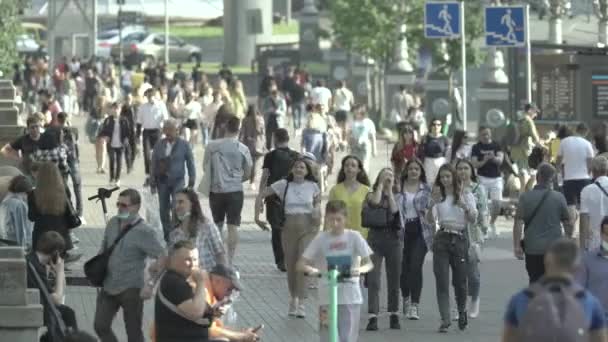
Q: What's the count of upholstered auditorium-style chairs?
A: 0